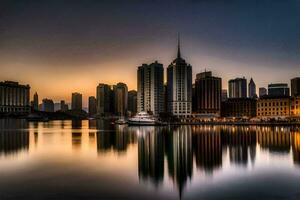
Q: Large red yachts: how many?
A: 0